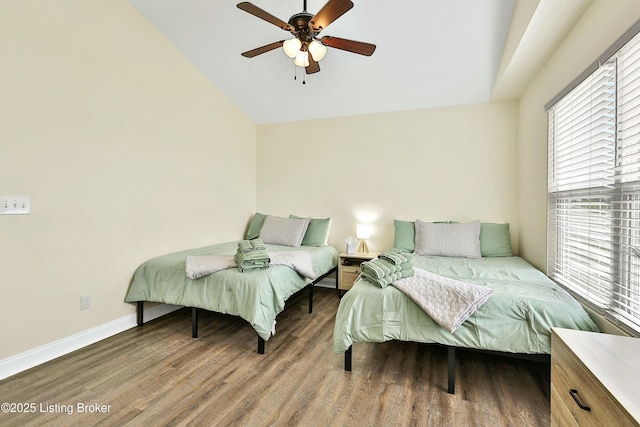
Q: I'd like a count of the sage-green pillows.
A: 4